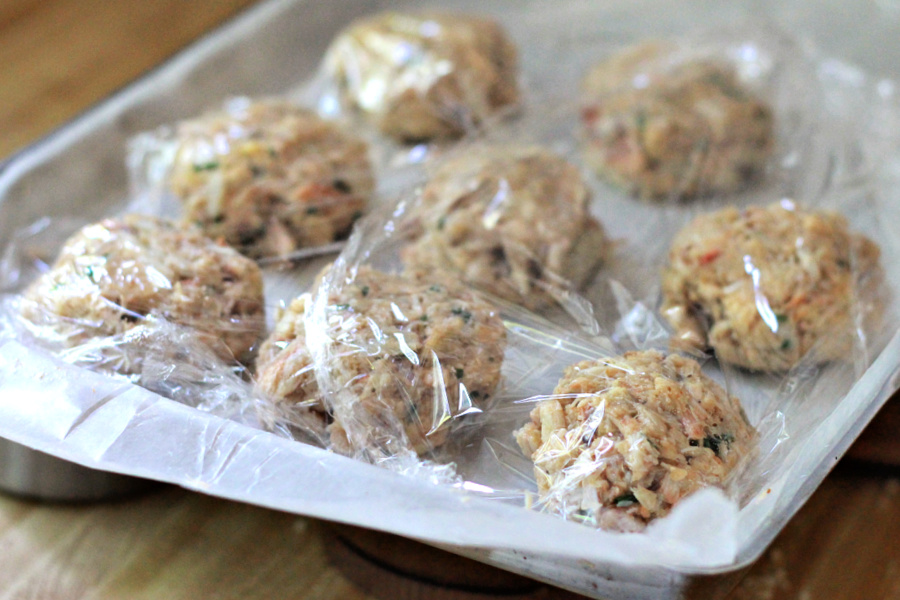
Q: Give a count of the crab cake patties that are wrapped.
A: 8